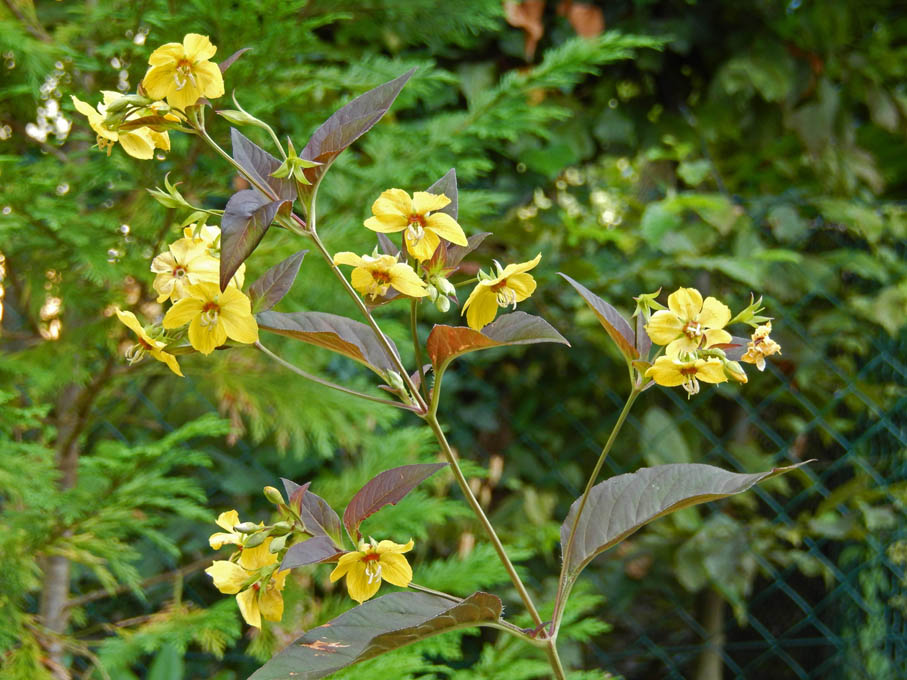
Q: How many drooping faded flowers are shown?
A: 1